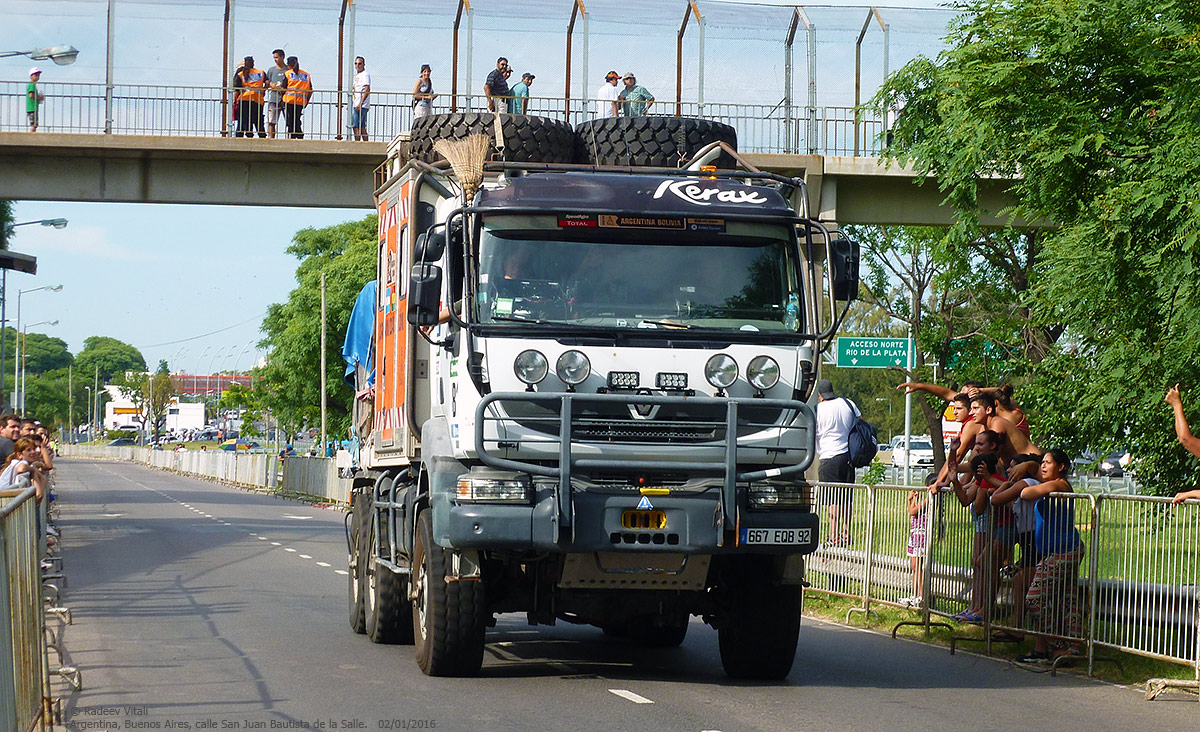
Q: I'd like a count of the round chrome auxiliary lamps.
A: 4